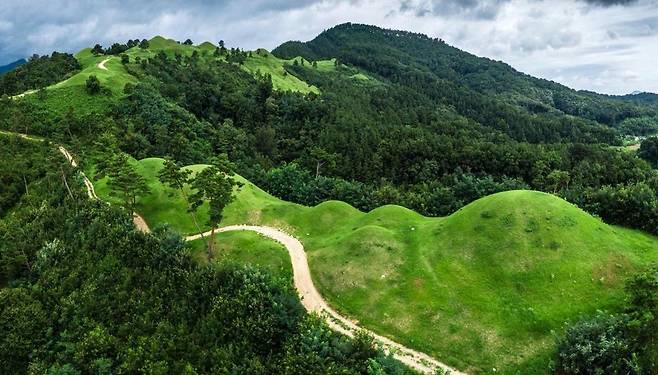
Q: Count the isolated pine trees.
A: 3